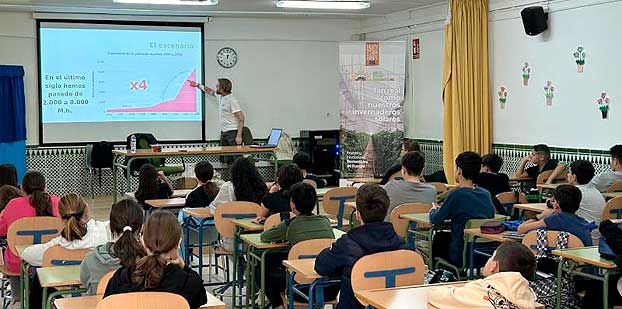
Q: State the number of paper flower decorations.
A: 5